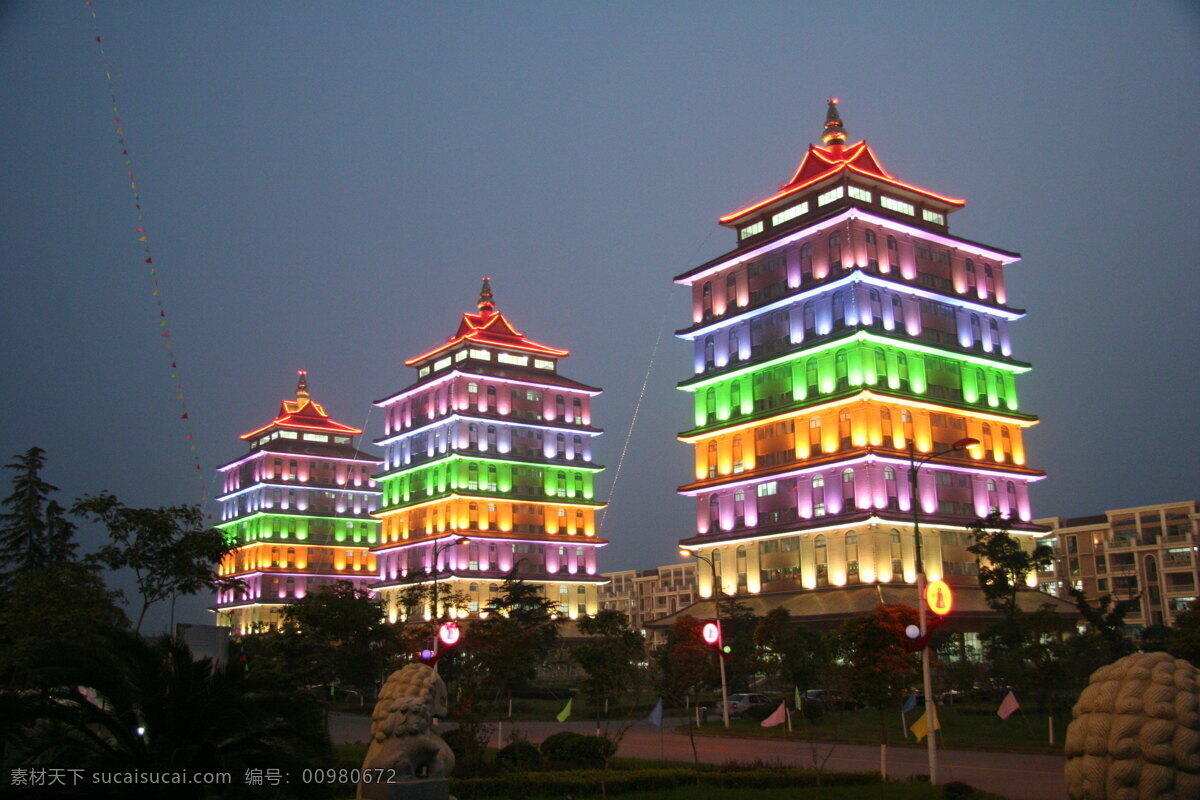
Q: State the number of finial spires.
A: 3